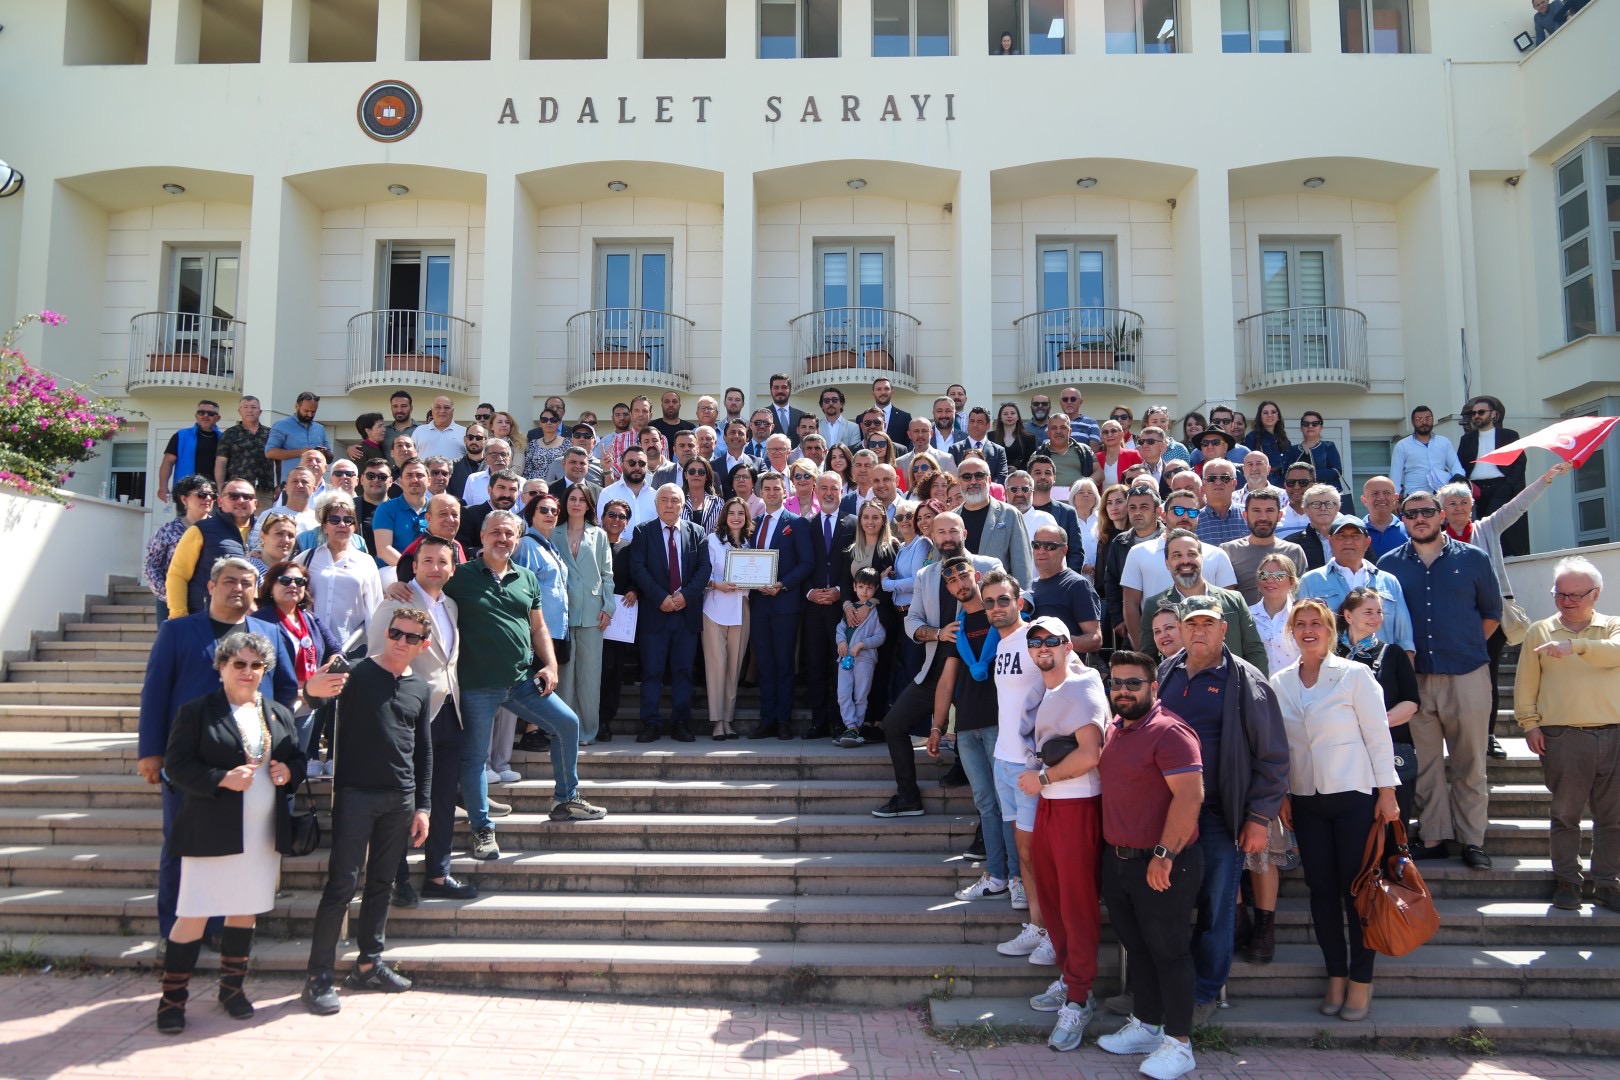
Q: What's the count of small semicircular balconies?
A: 6